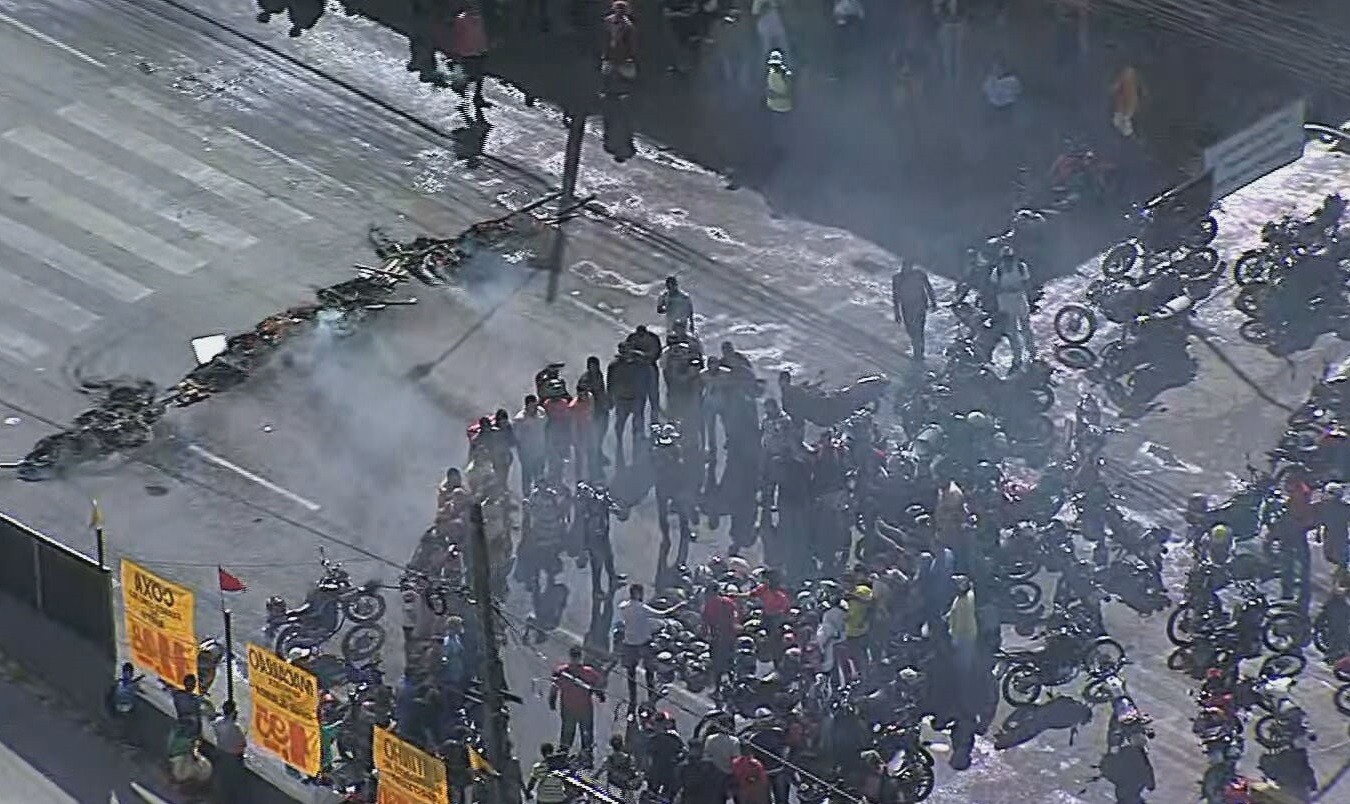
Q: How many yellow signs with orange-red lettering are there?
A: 3